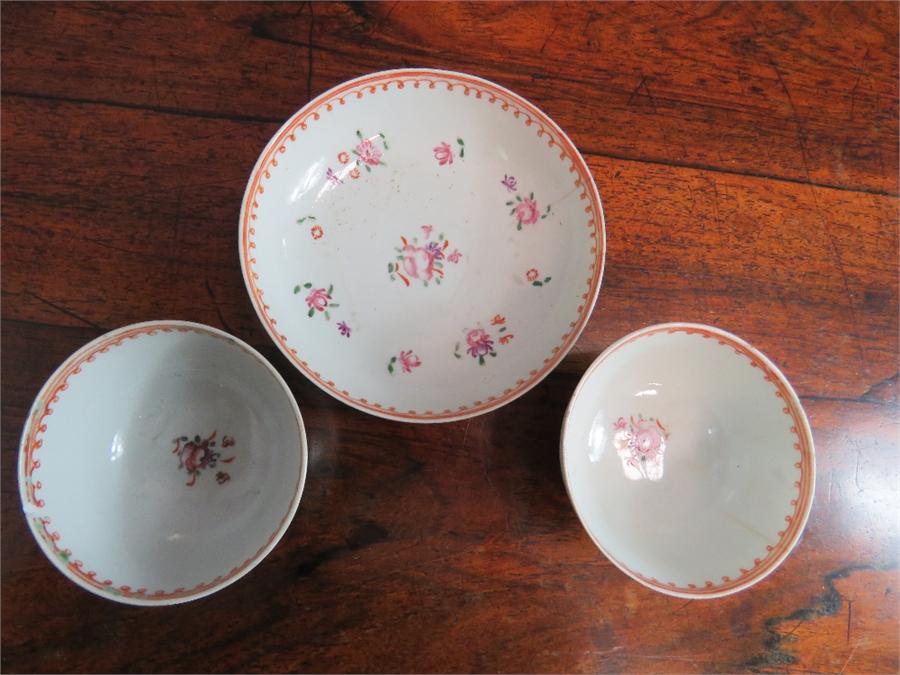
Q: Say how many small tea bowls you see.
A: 2